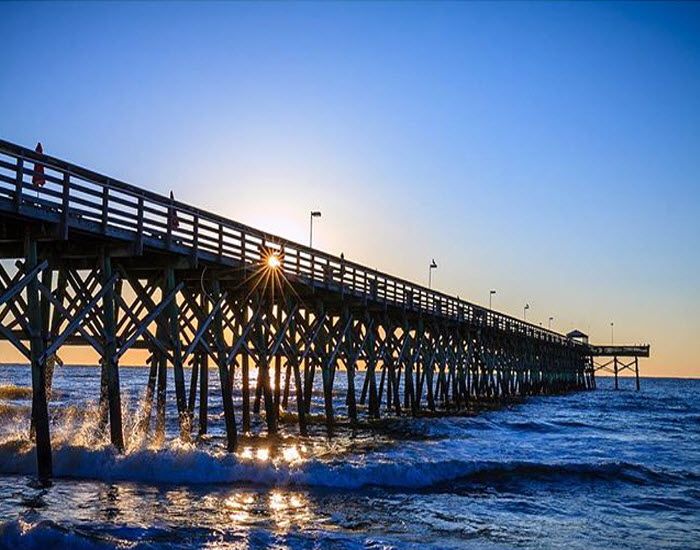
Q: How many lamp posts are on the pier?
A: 6